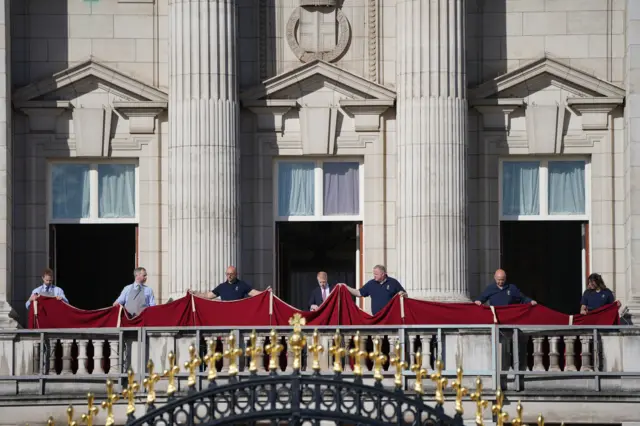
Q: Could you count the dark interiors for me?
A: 3